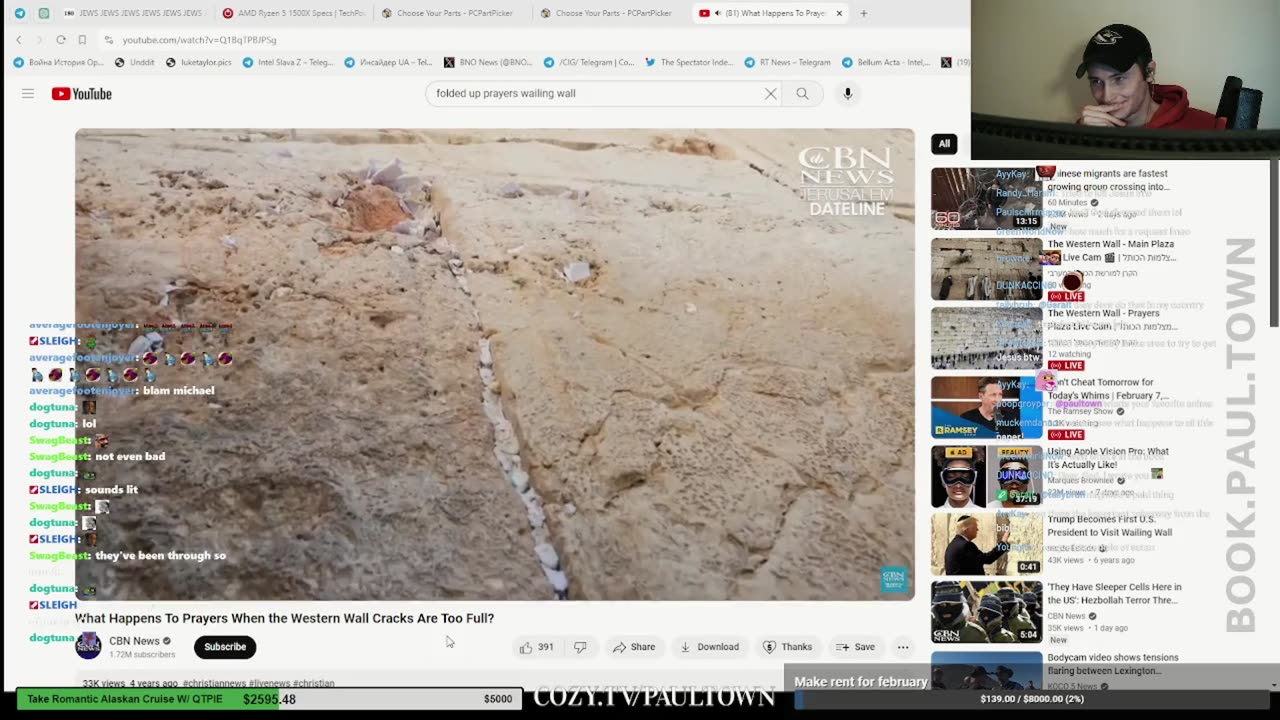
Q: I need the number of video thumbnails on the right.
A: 8